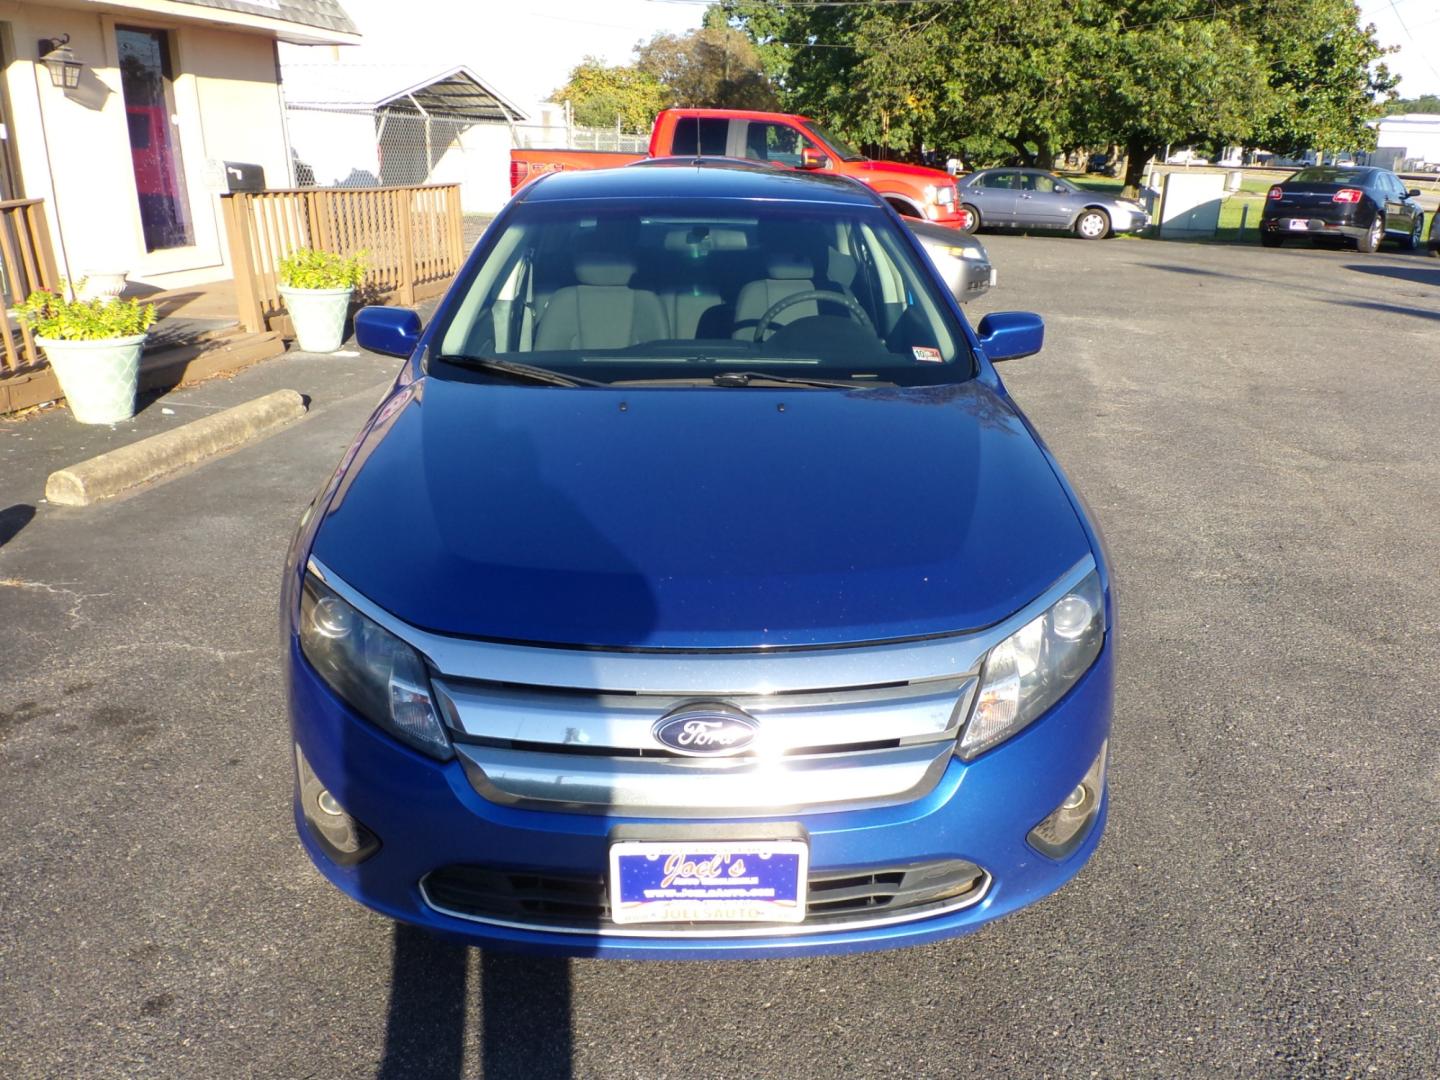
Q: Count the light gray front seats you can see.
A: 2